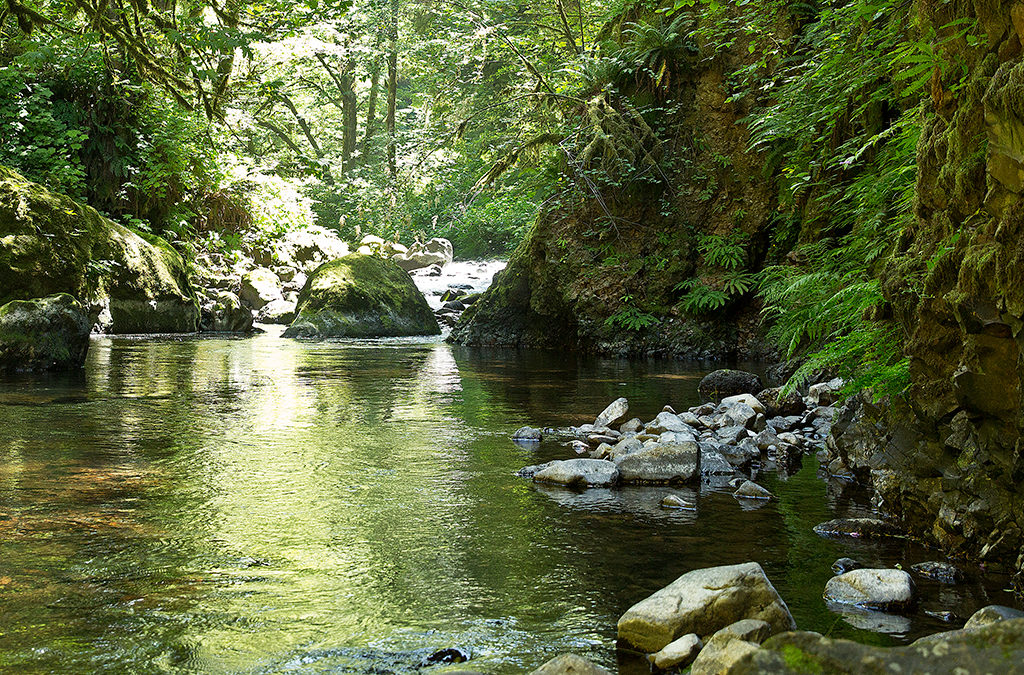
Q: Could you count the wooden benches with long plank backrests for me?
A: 0